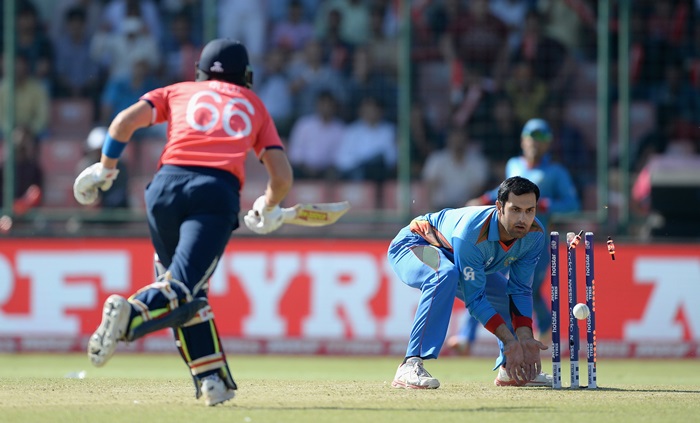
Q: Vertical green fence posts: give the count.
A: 5